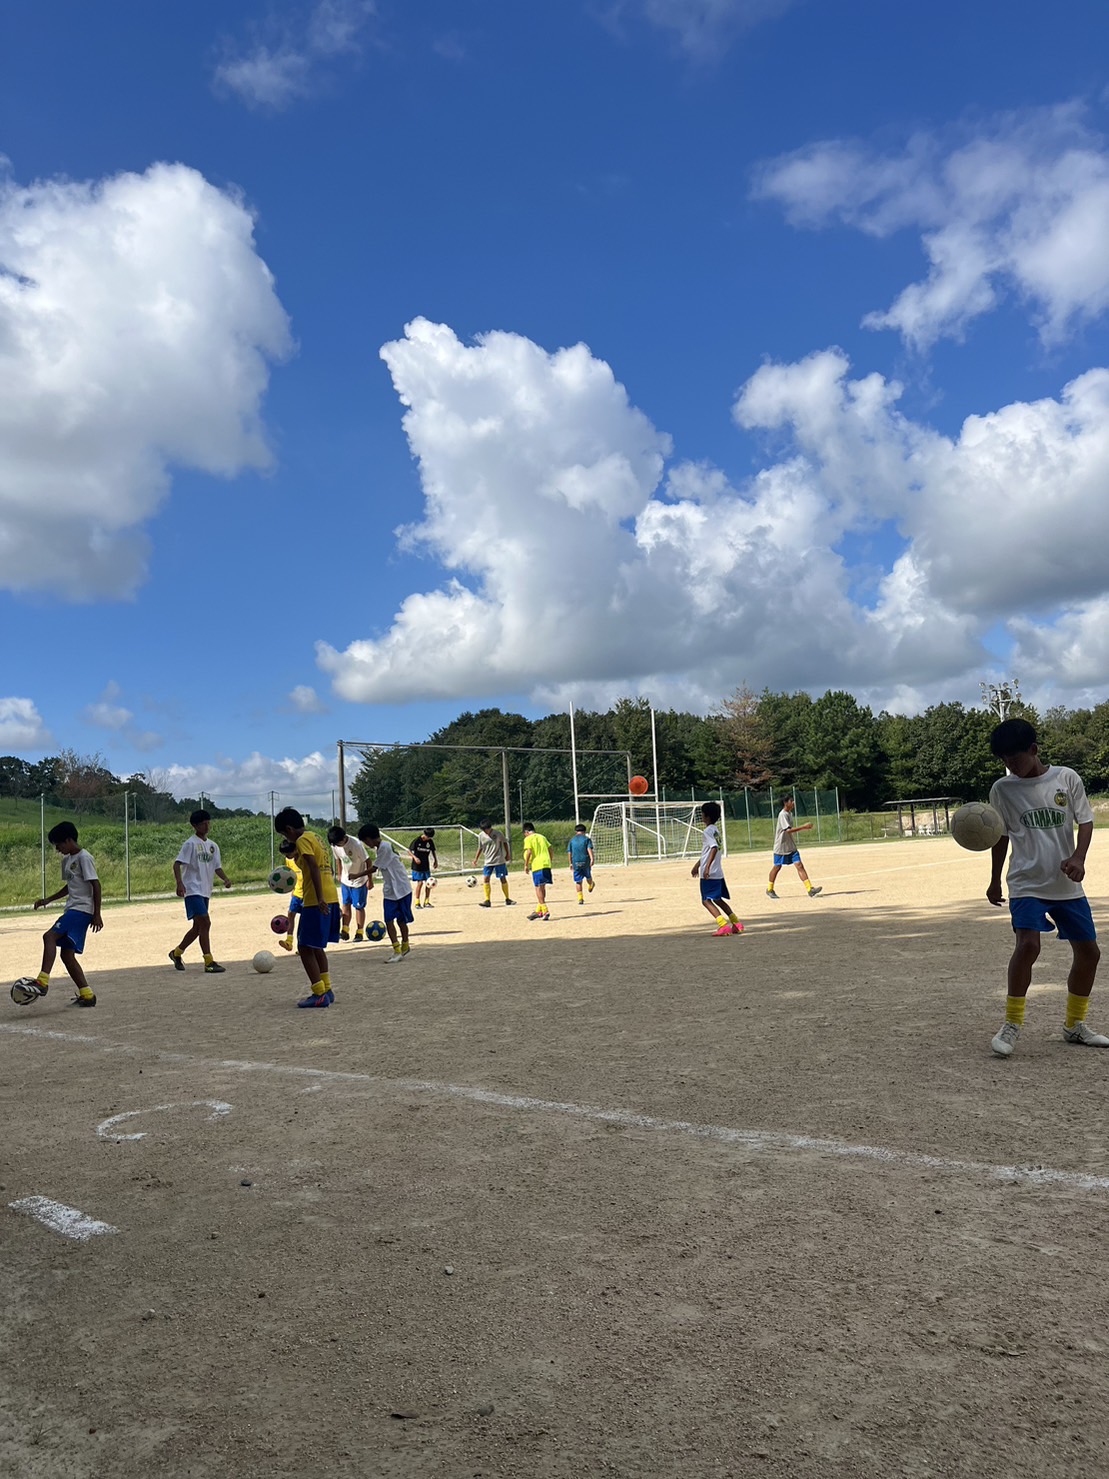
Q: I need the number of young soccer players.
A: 13